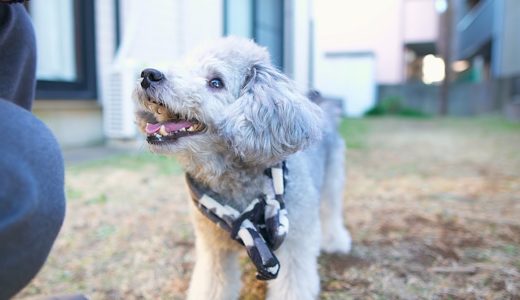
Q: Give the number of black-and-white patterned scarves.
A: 1